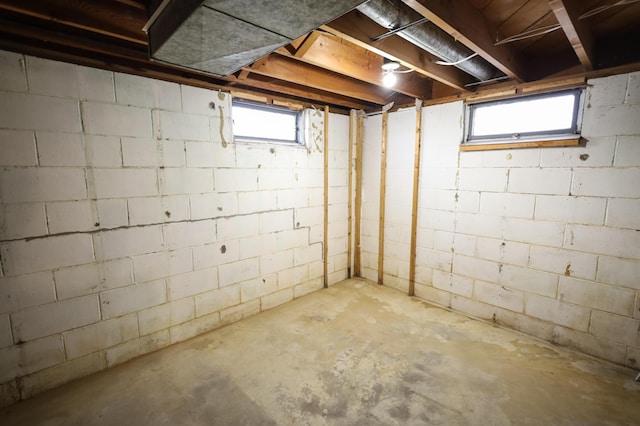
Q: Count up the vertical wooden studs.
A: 5